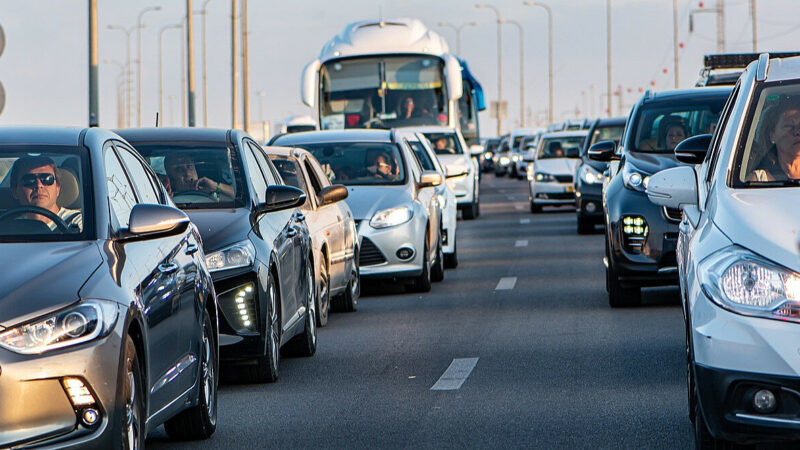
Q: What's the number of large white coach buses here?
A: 1